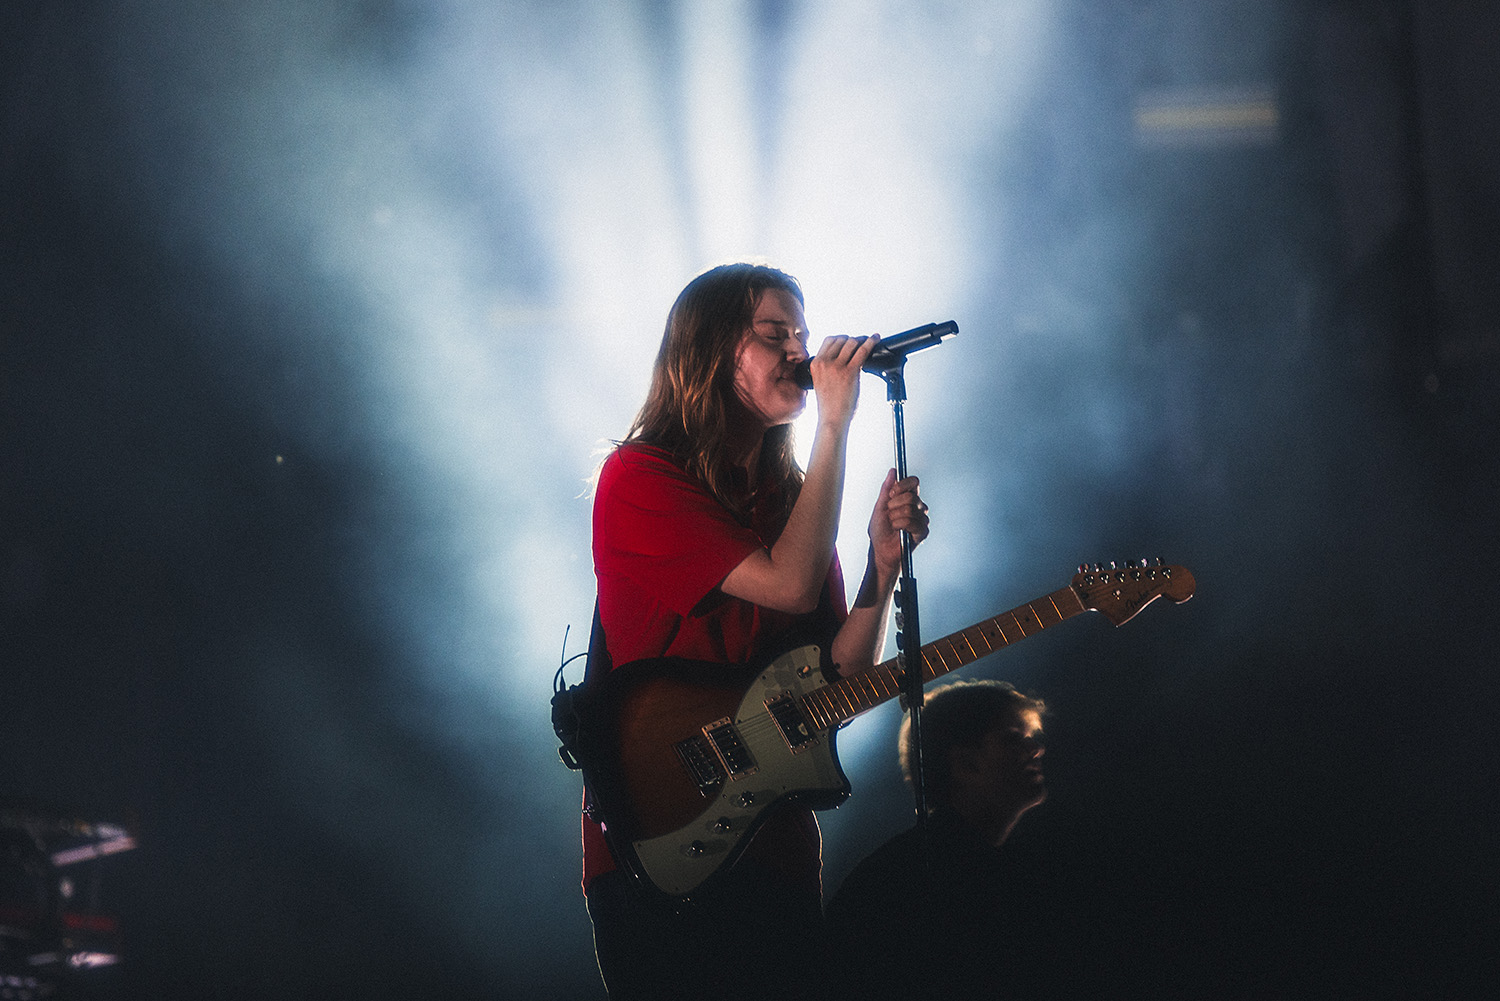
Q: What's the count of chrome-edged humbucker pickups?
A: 2